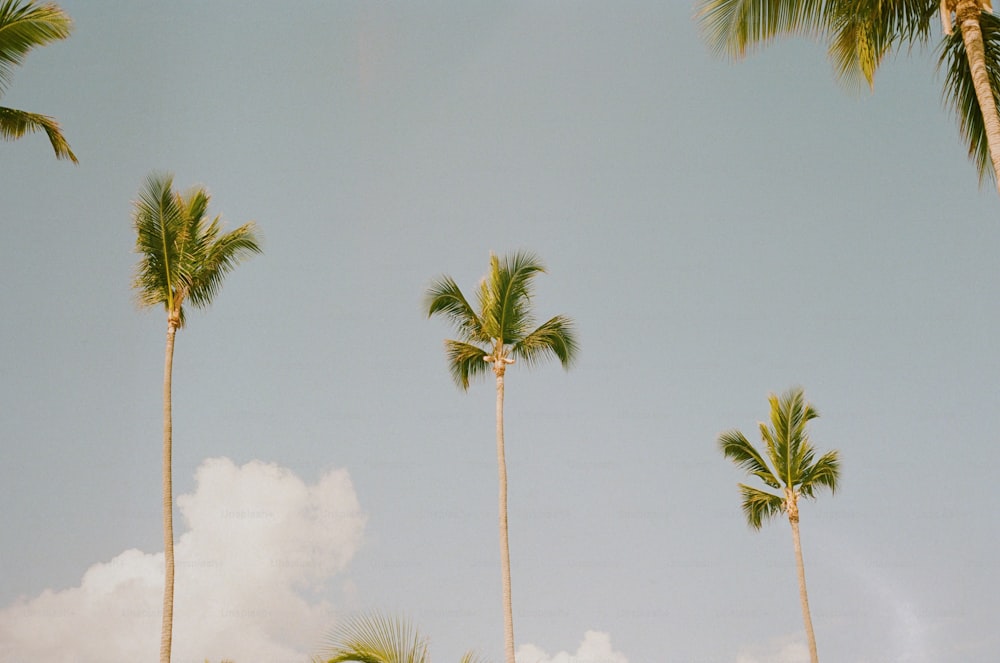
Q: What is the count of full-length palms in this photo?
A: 3